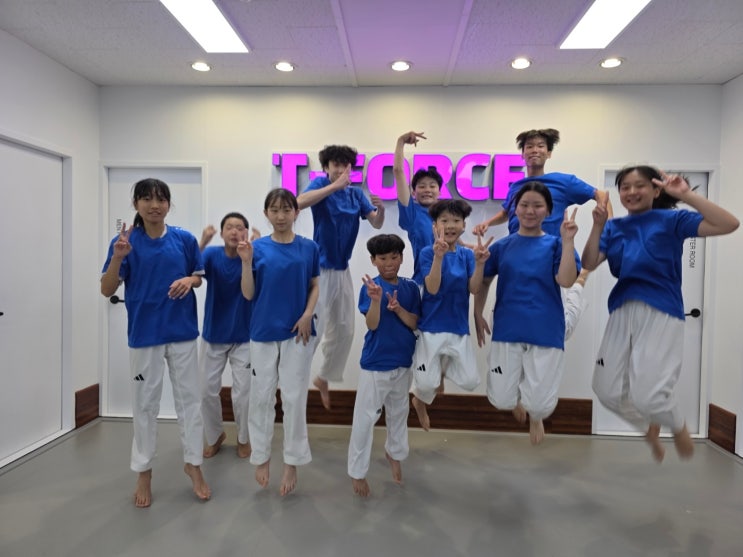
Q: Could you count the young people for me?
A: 10